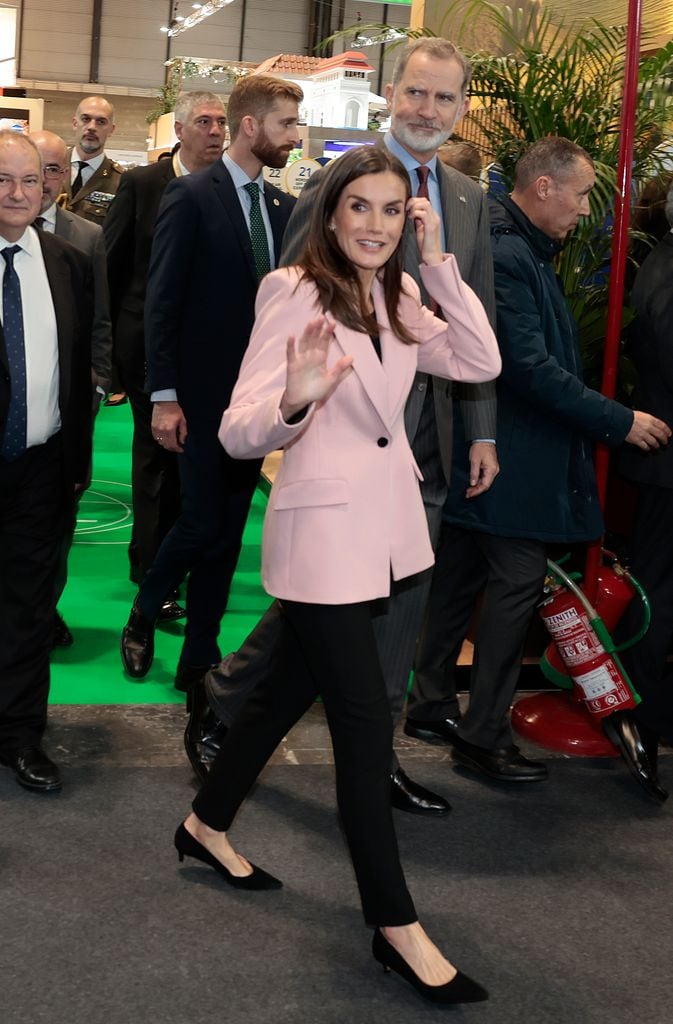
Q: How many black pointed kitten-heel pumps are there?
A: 2